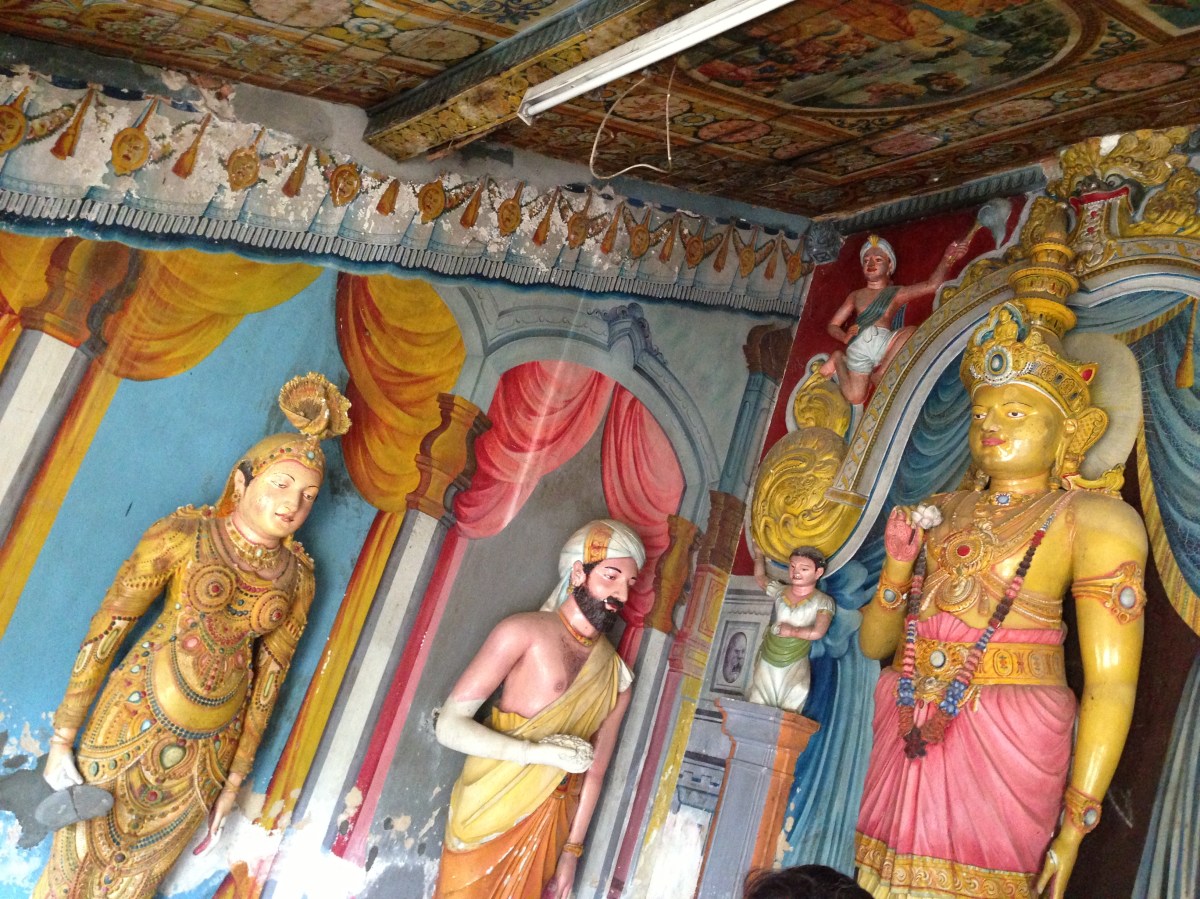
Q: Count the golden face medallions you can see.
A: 11